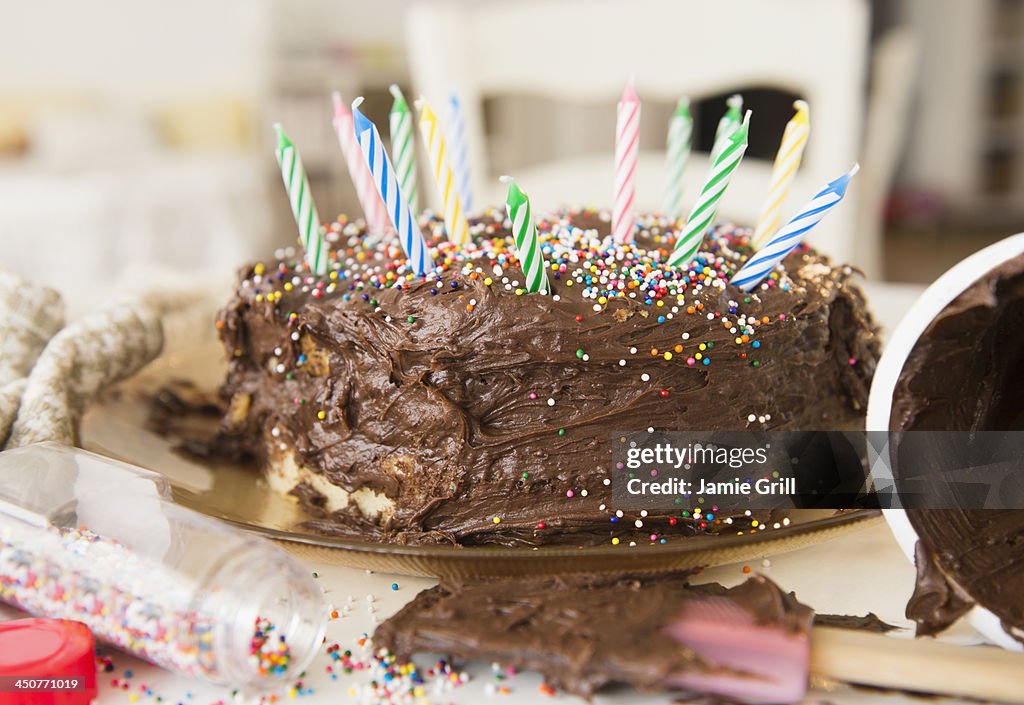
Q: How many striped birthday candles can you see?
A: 13